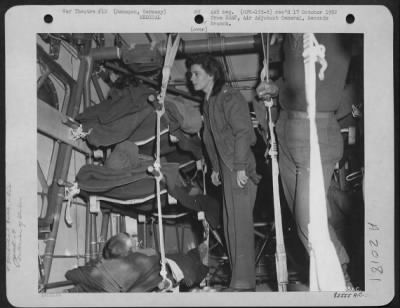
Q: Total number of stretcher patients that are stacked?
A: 3